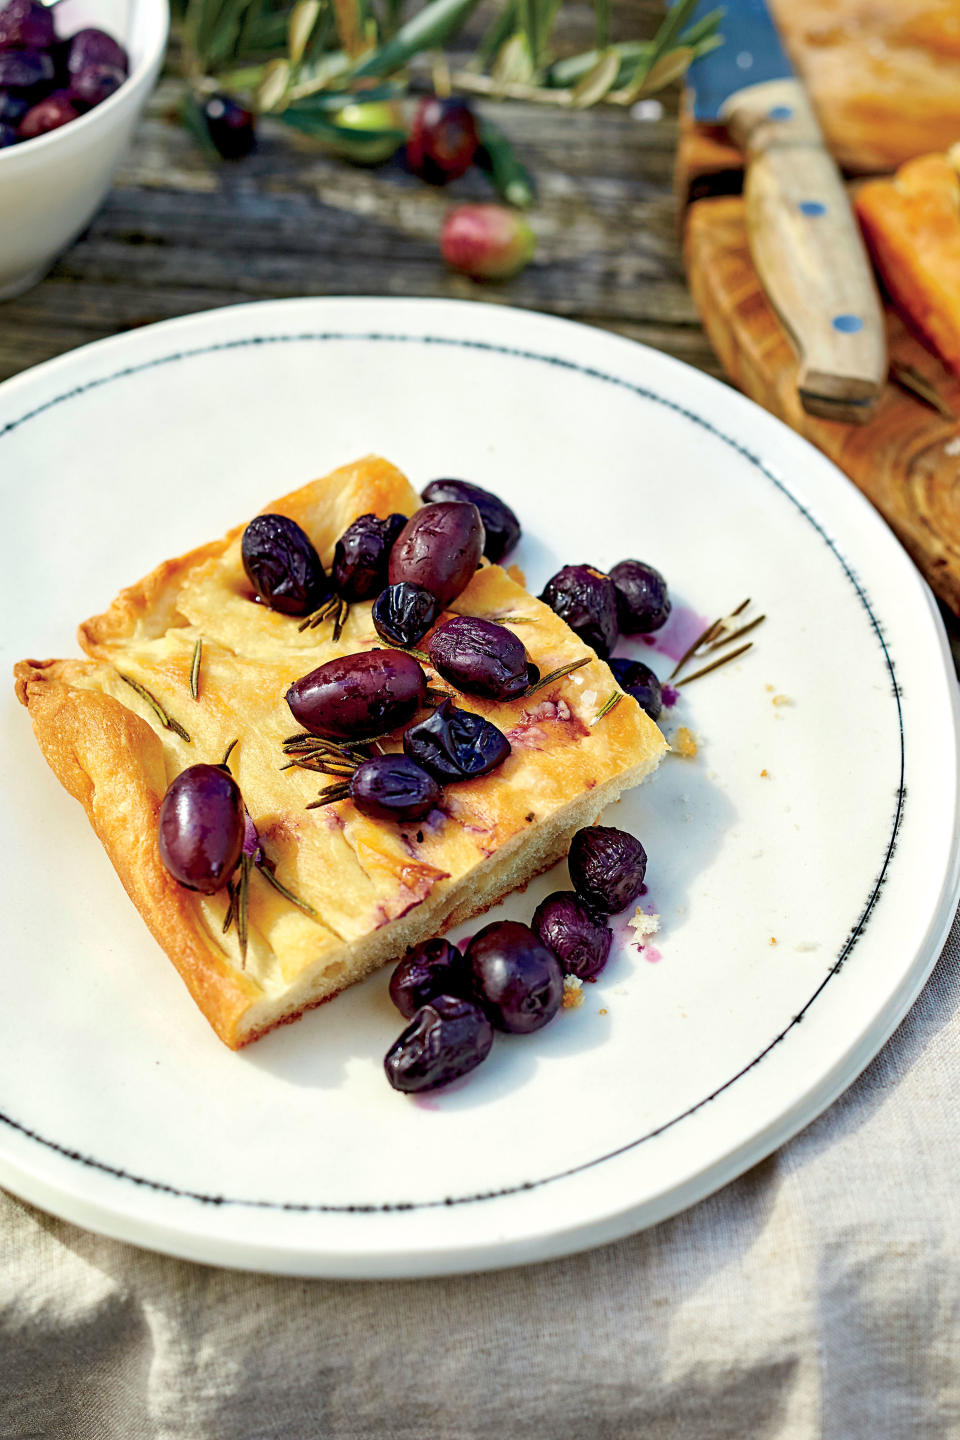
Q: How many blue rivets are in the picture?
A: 3